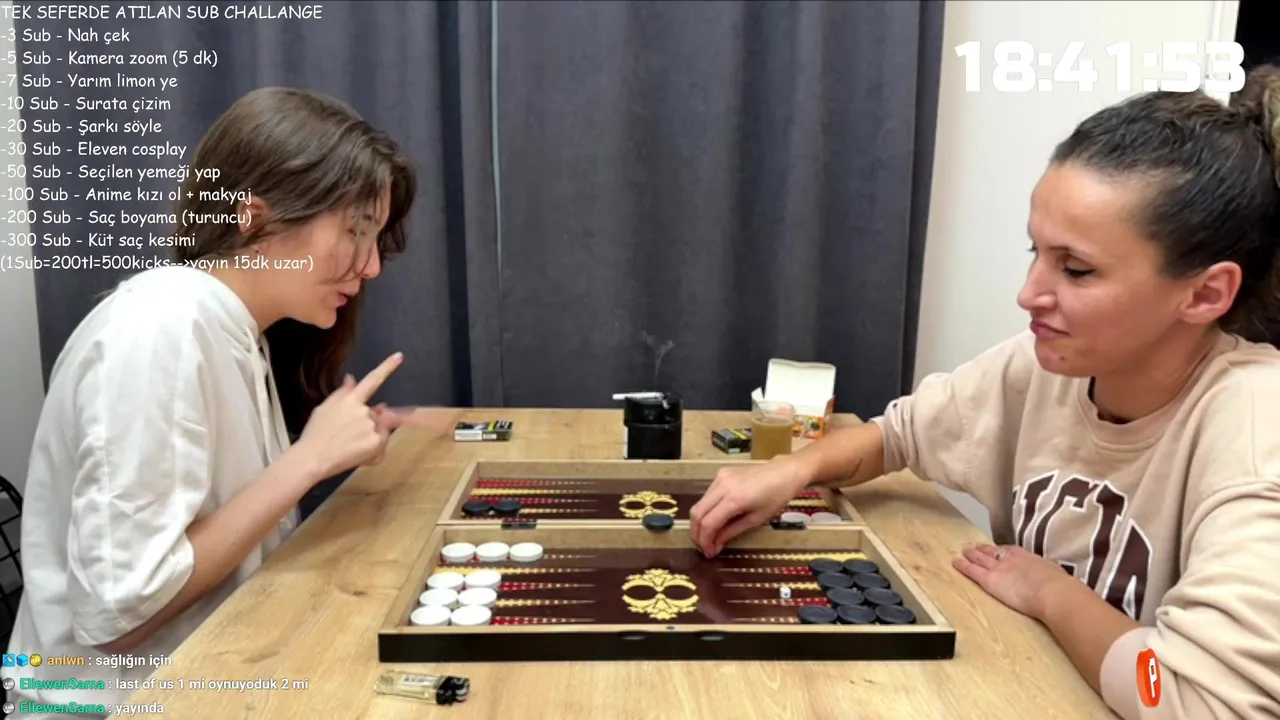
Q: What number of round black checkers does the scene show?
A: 12